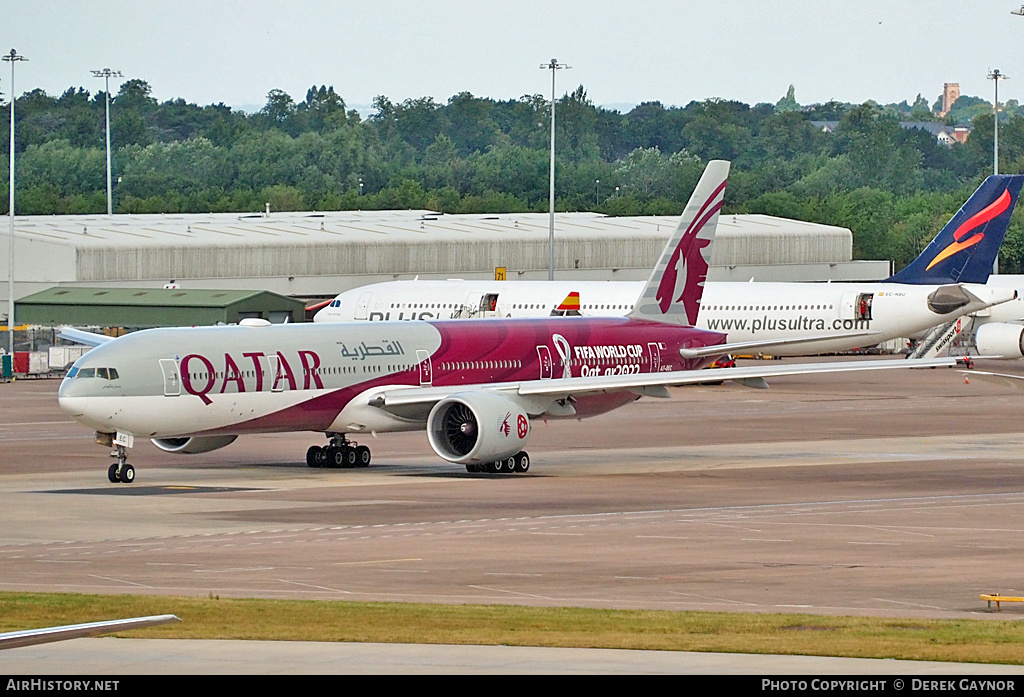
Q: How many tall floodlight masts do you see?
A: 4